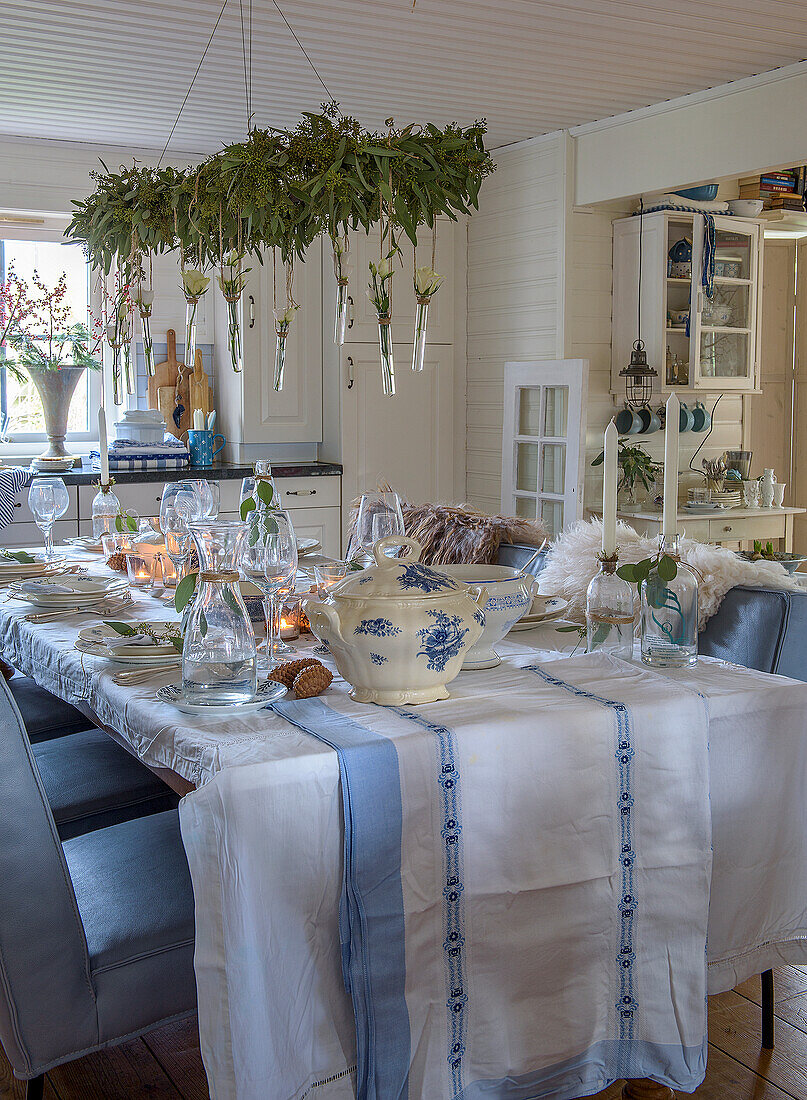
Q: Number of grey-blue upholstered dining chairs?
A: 5